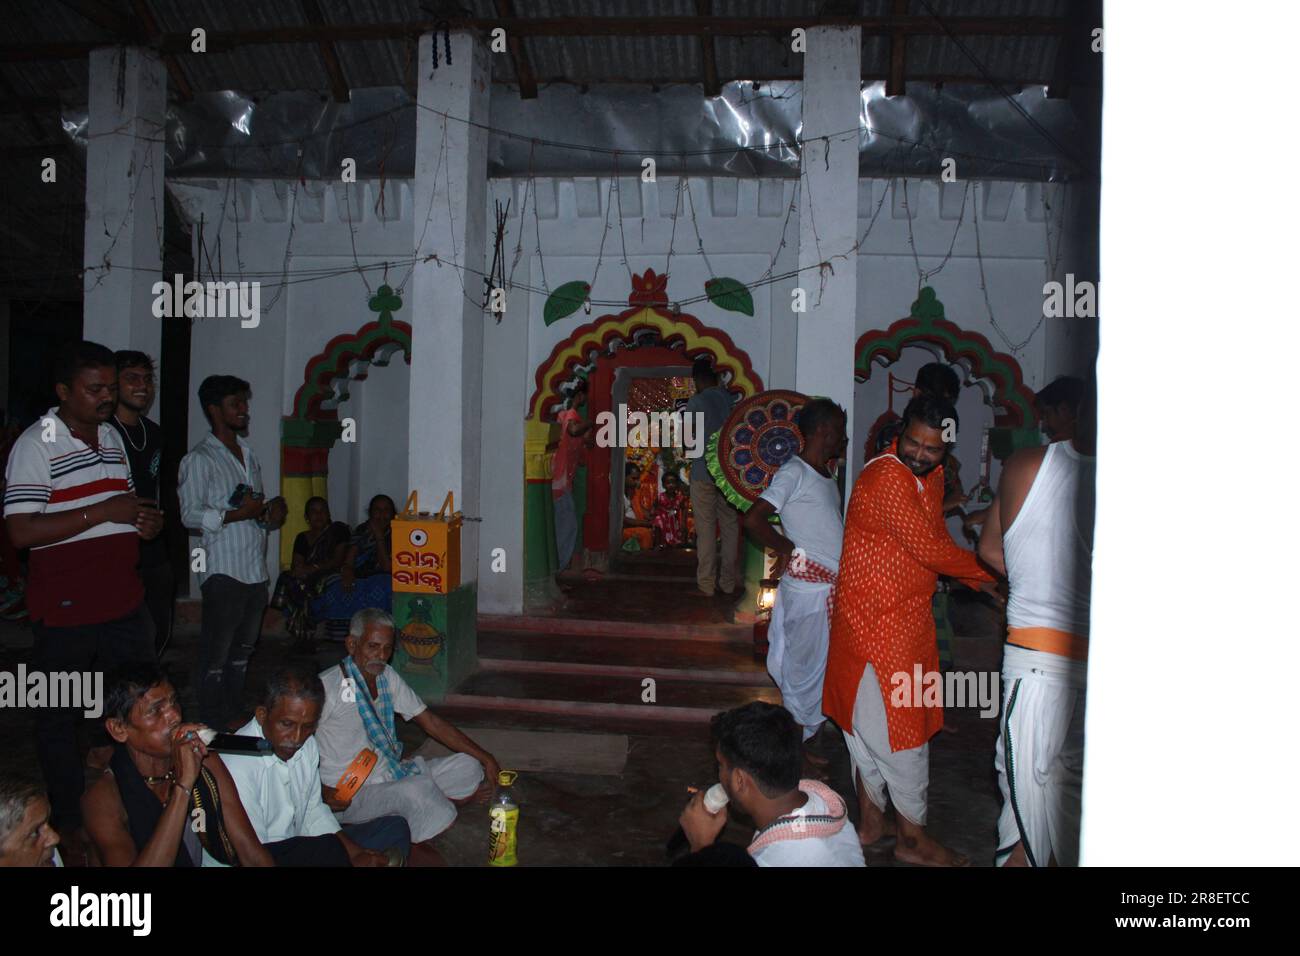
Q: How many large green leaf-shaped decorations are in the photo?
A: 2